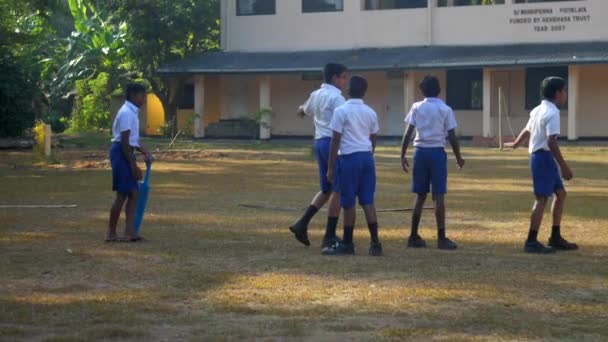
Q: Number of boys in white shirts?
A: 5